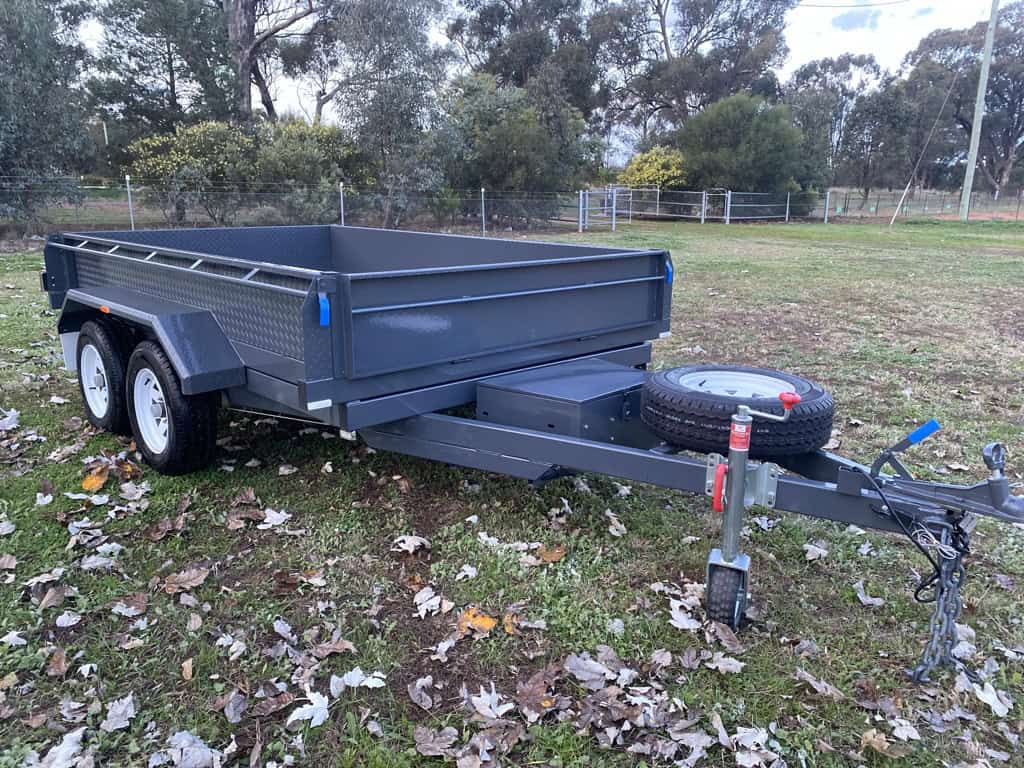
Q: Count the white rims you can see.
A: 3